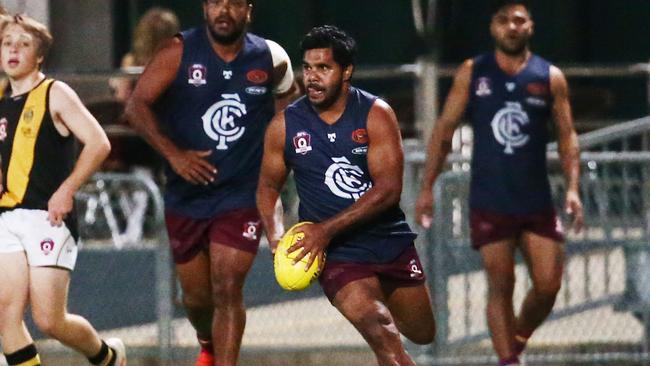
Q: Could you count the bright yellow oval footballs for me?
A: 1